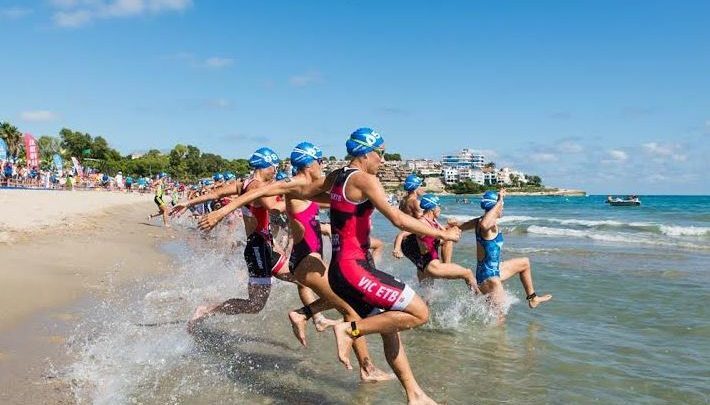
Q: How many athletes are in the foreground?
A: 6